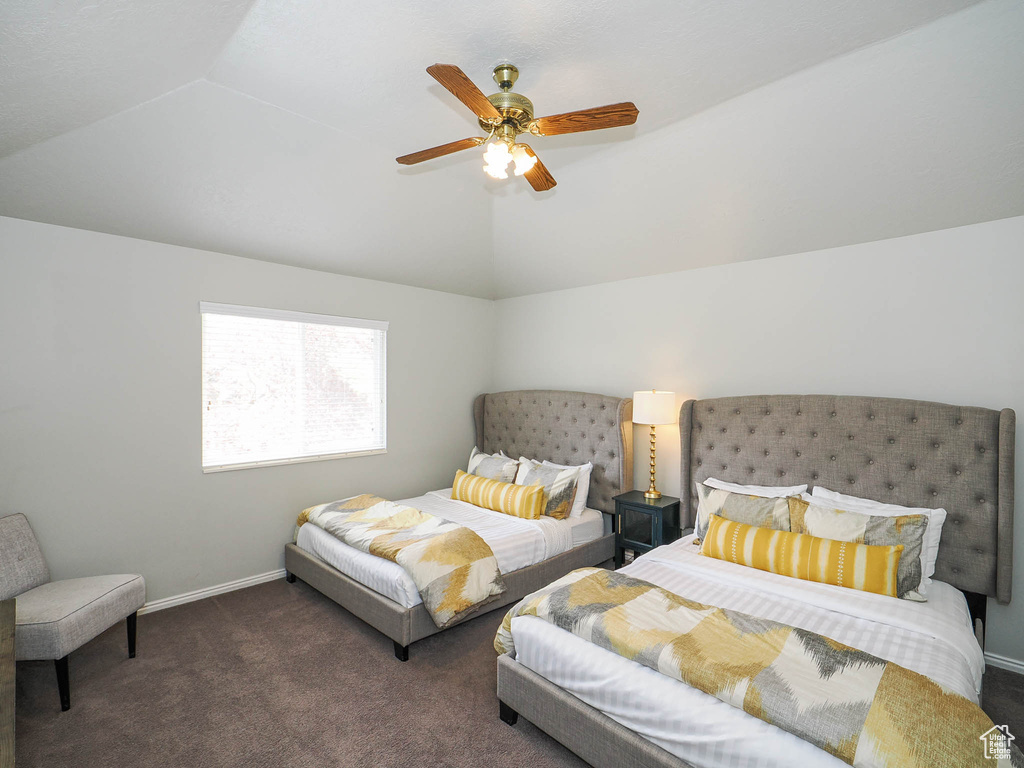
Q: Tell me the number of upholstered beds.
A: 2